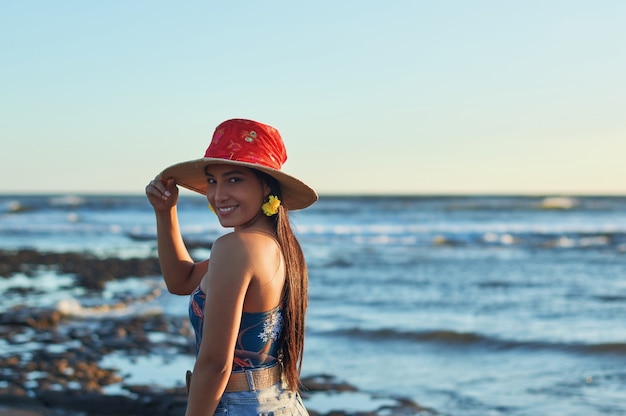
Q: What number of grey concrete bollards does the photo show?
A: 0